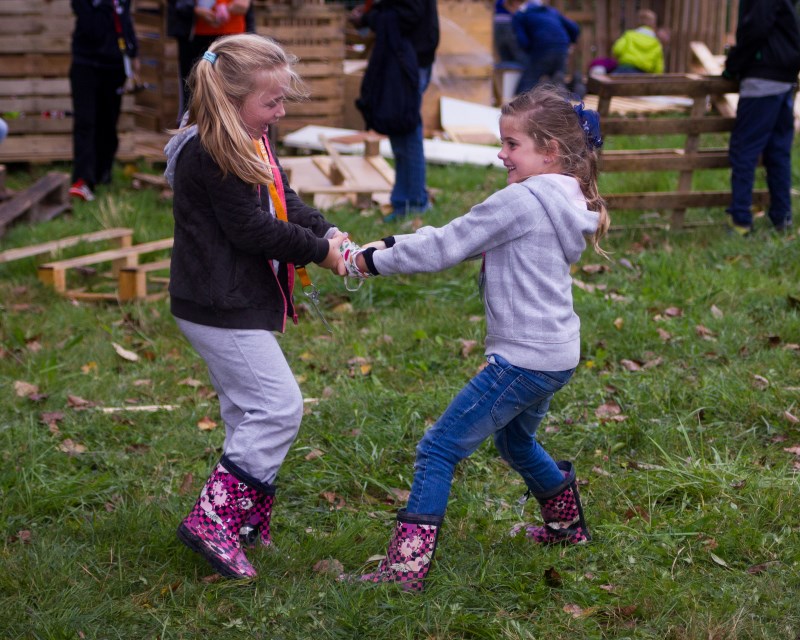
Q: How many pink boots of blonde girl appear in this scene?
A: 2